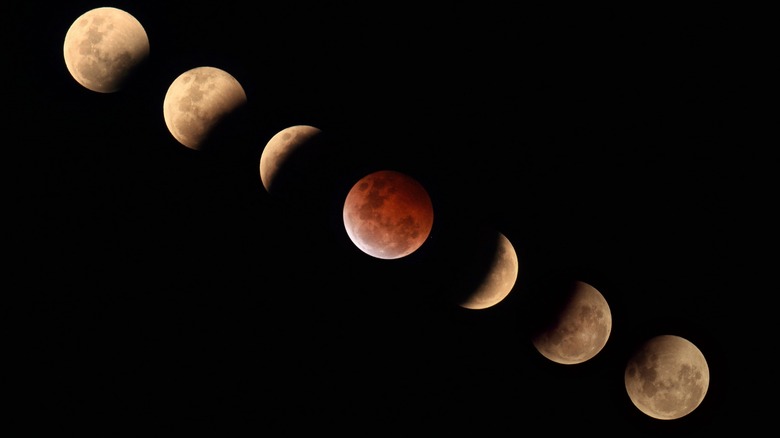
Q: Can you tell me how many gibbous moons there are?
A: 4